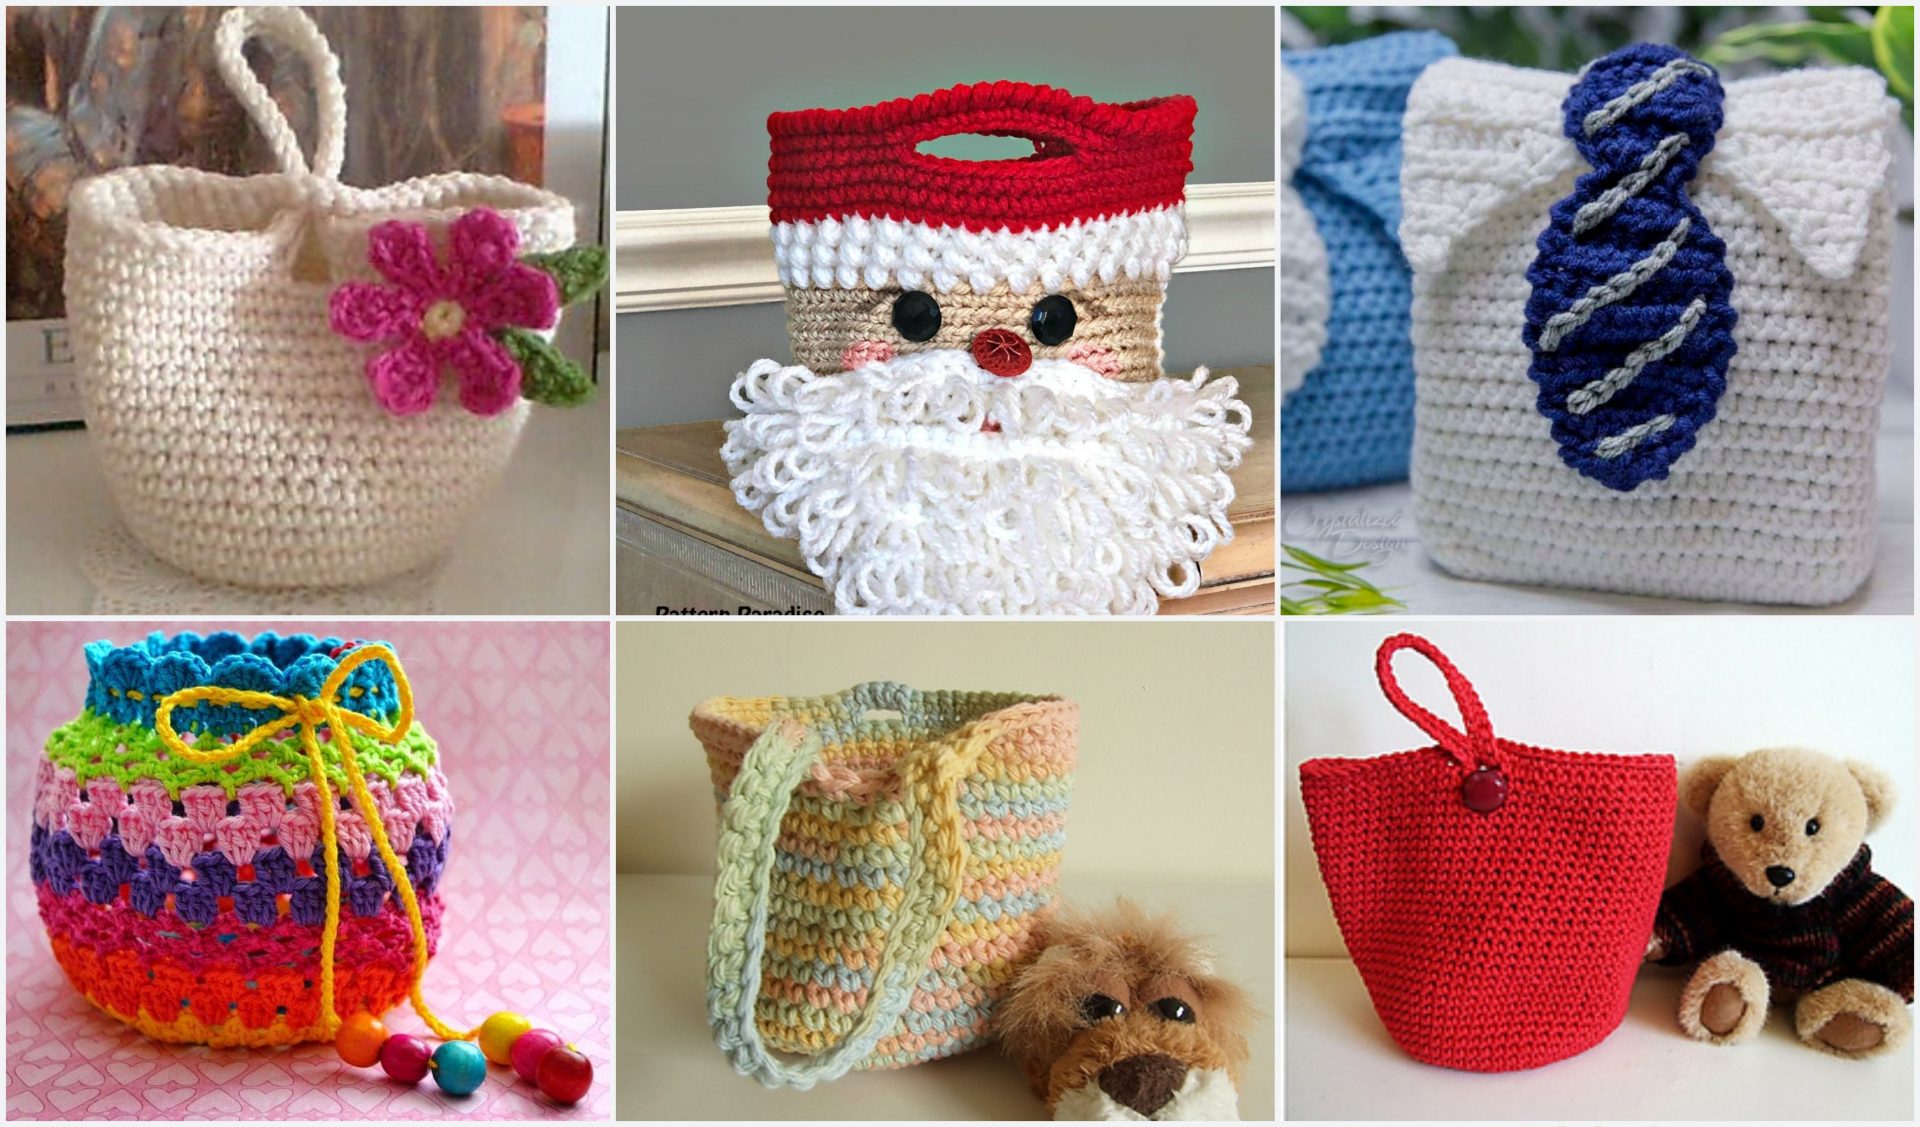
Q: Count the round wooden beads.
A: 6